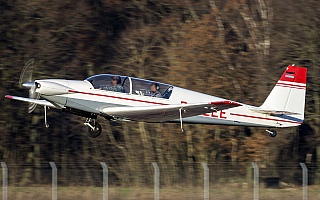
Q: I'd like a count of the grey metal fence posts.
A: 7